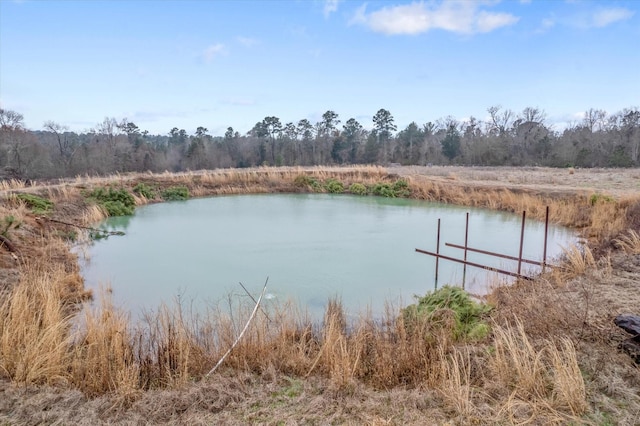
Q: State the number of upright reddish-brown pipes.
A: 4